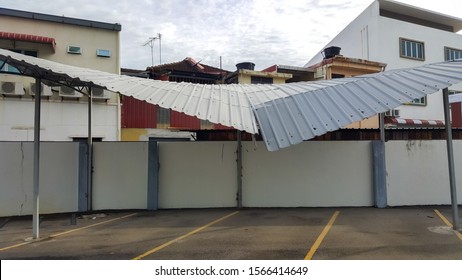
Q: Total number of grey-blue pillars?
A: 3